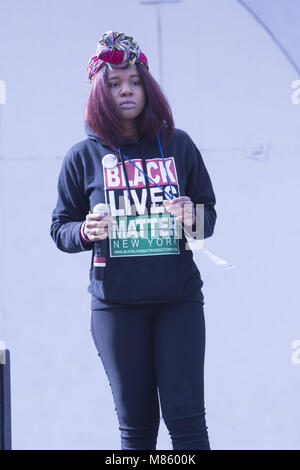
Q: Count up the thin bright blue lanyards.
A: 1